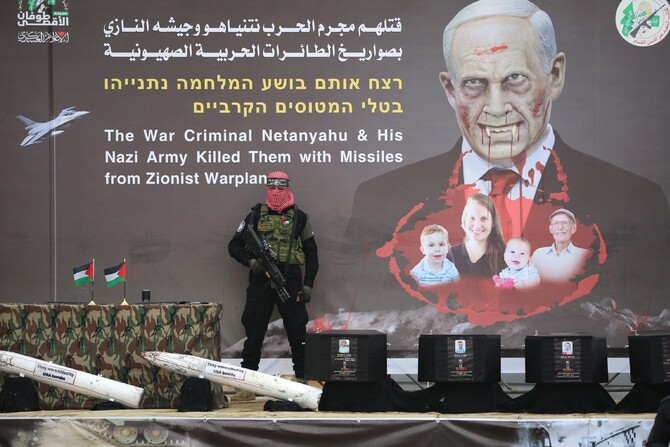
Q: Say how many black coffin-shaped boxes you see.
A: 4